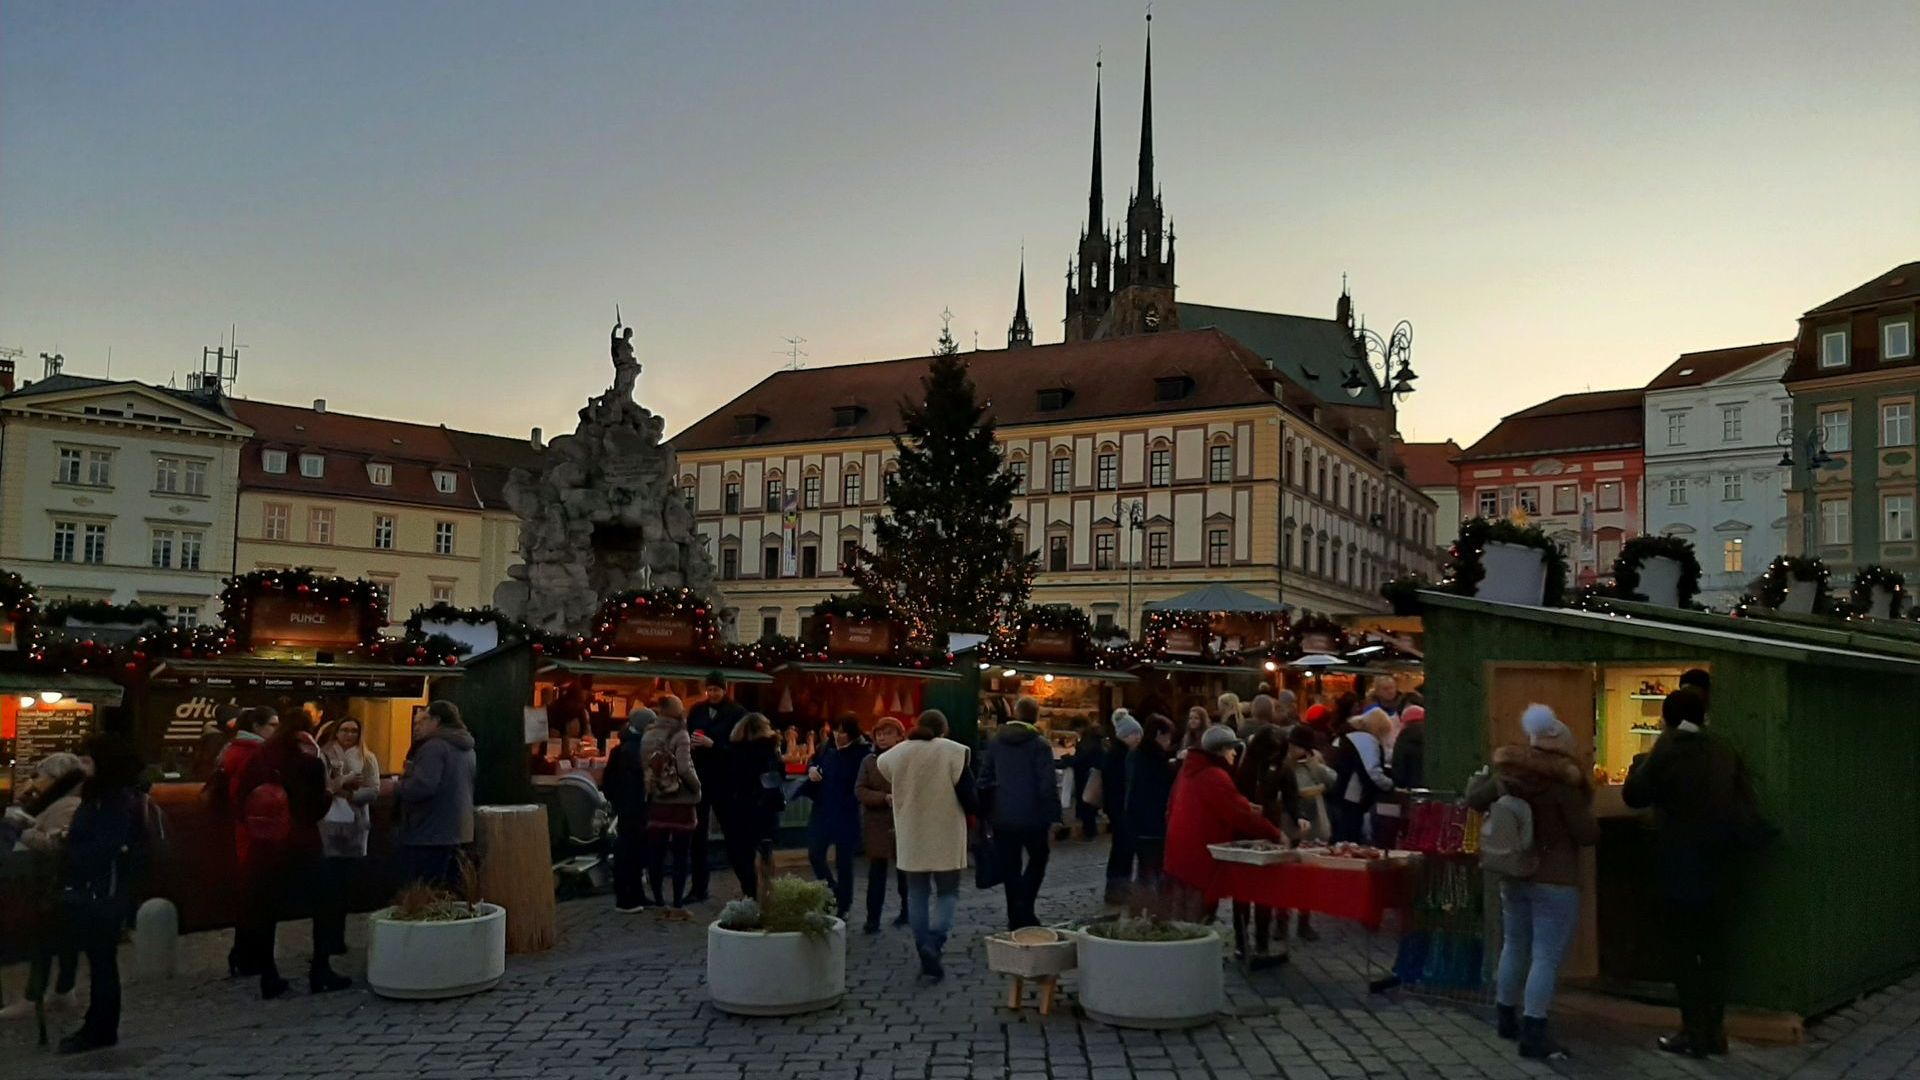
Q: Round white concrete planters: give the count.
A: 3